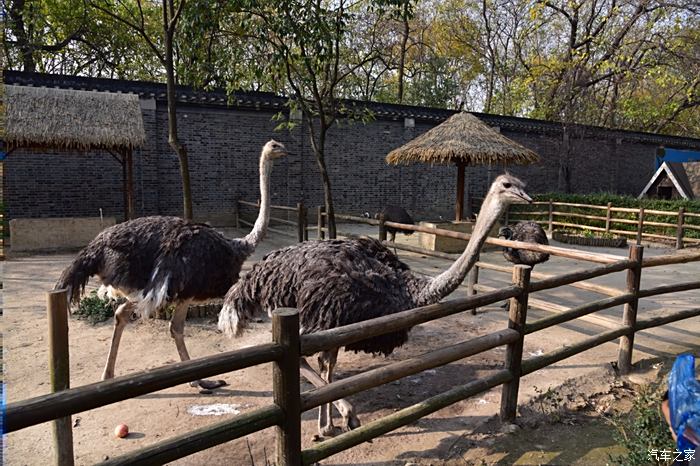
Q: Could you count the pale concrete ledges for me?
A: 2